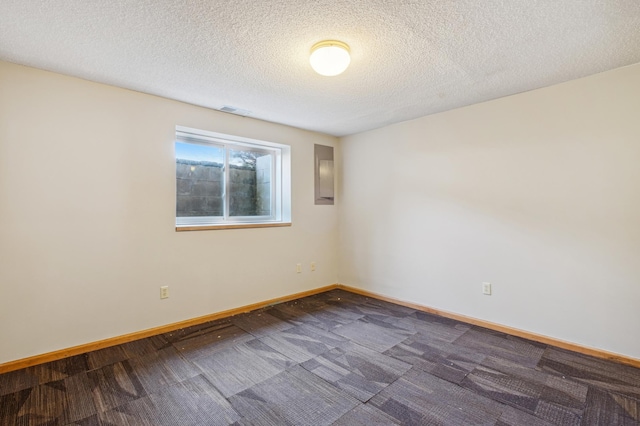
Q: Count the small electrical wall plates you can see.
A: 4